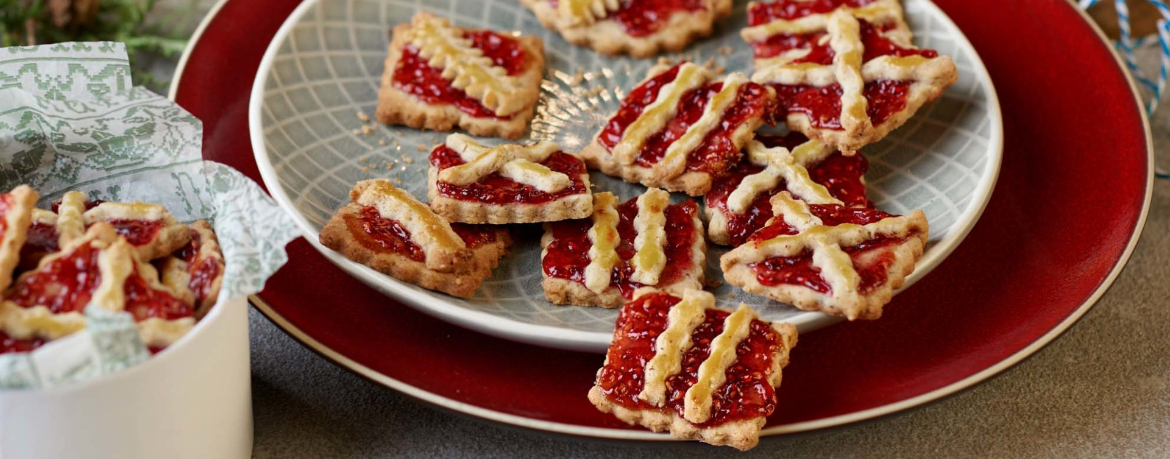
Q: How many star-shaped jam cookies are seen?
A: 0